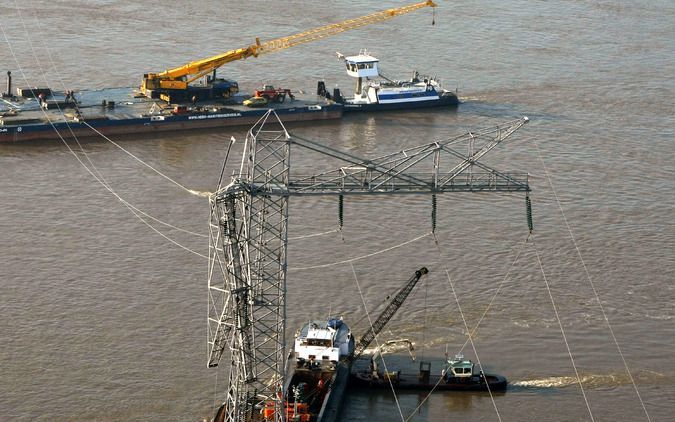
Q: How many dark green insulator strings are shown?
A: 3